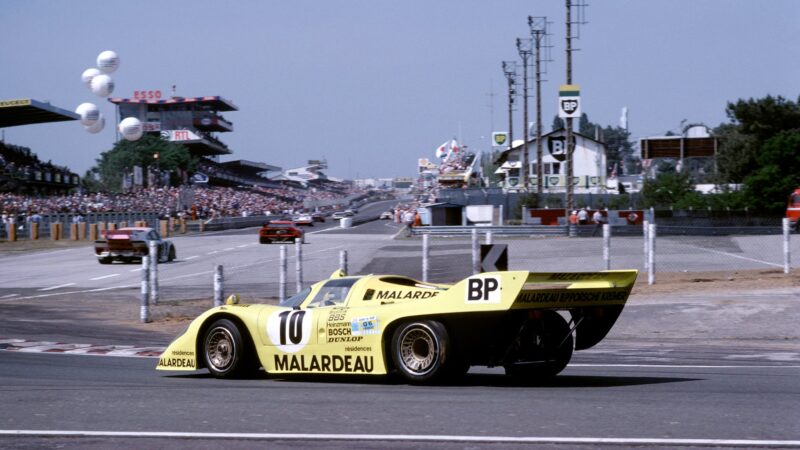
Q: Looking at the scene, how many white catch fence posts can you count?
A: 13